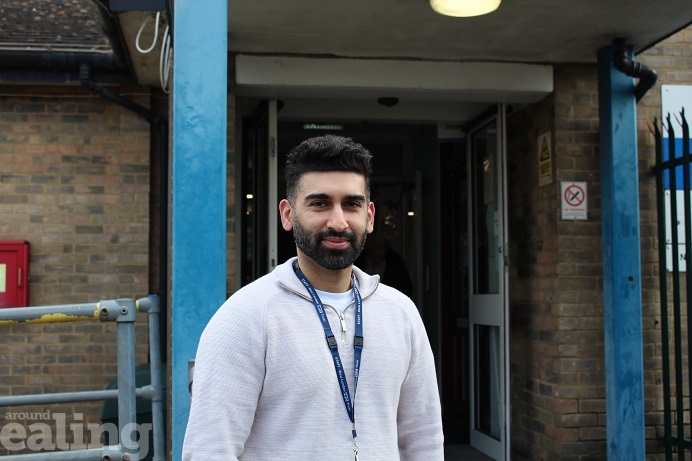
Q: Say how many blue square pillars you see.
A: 2